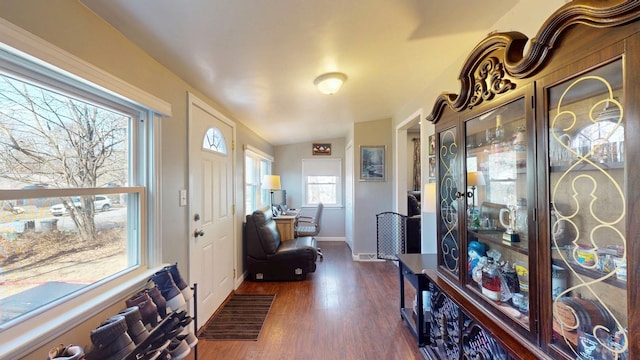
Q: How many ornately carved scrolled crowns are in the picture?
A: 1